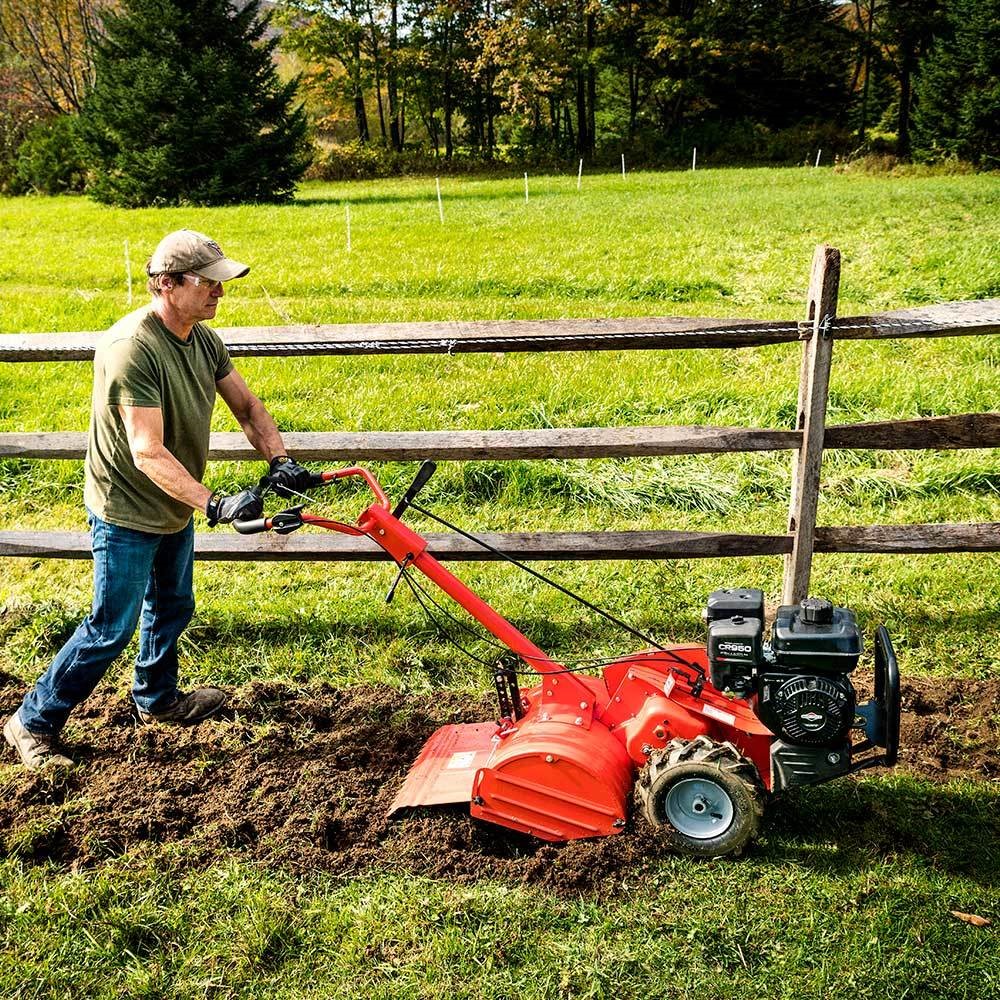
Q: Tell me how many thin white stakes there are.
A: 8